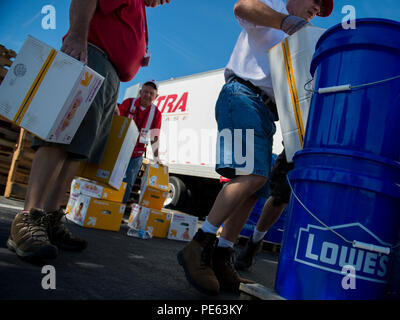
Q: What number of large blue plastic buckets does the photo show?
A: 2